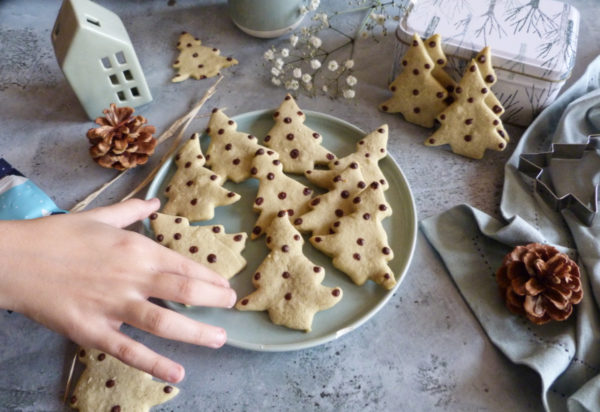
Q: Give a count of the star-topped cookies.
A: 0